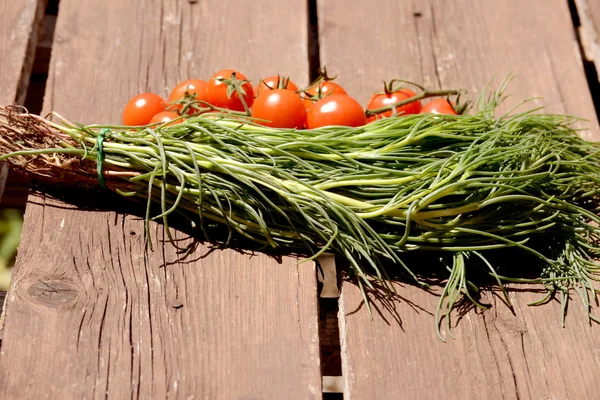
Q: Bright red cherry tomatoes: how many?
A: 10